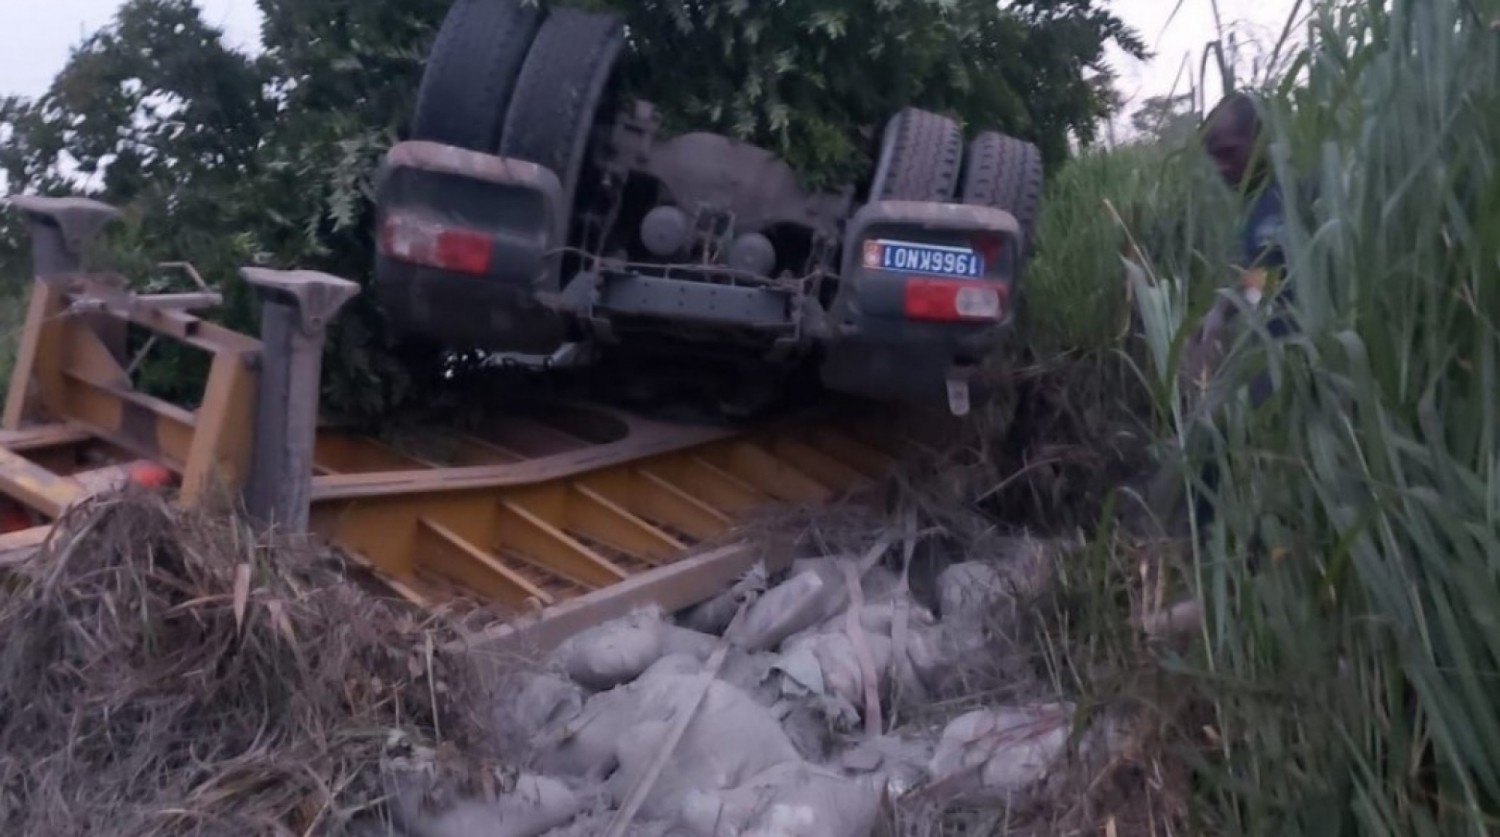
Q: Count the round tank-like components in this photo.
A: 2